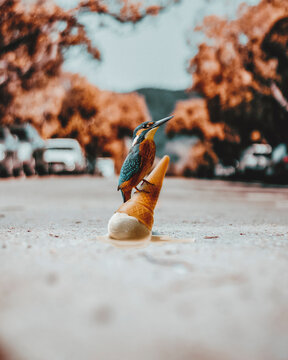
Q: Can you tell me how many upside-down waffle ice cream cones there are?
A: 1